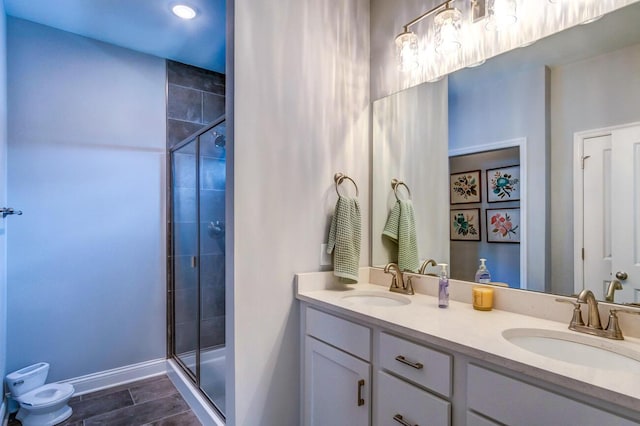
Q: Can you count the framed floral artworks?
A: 4